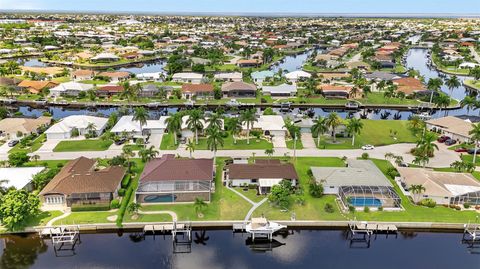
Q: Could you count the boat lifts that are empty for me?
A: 4